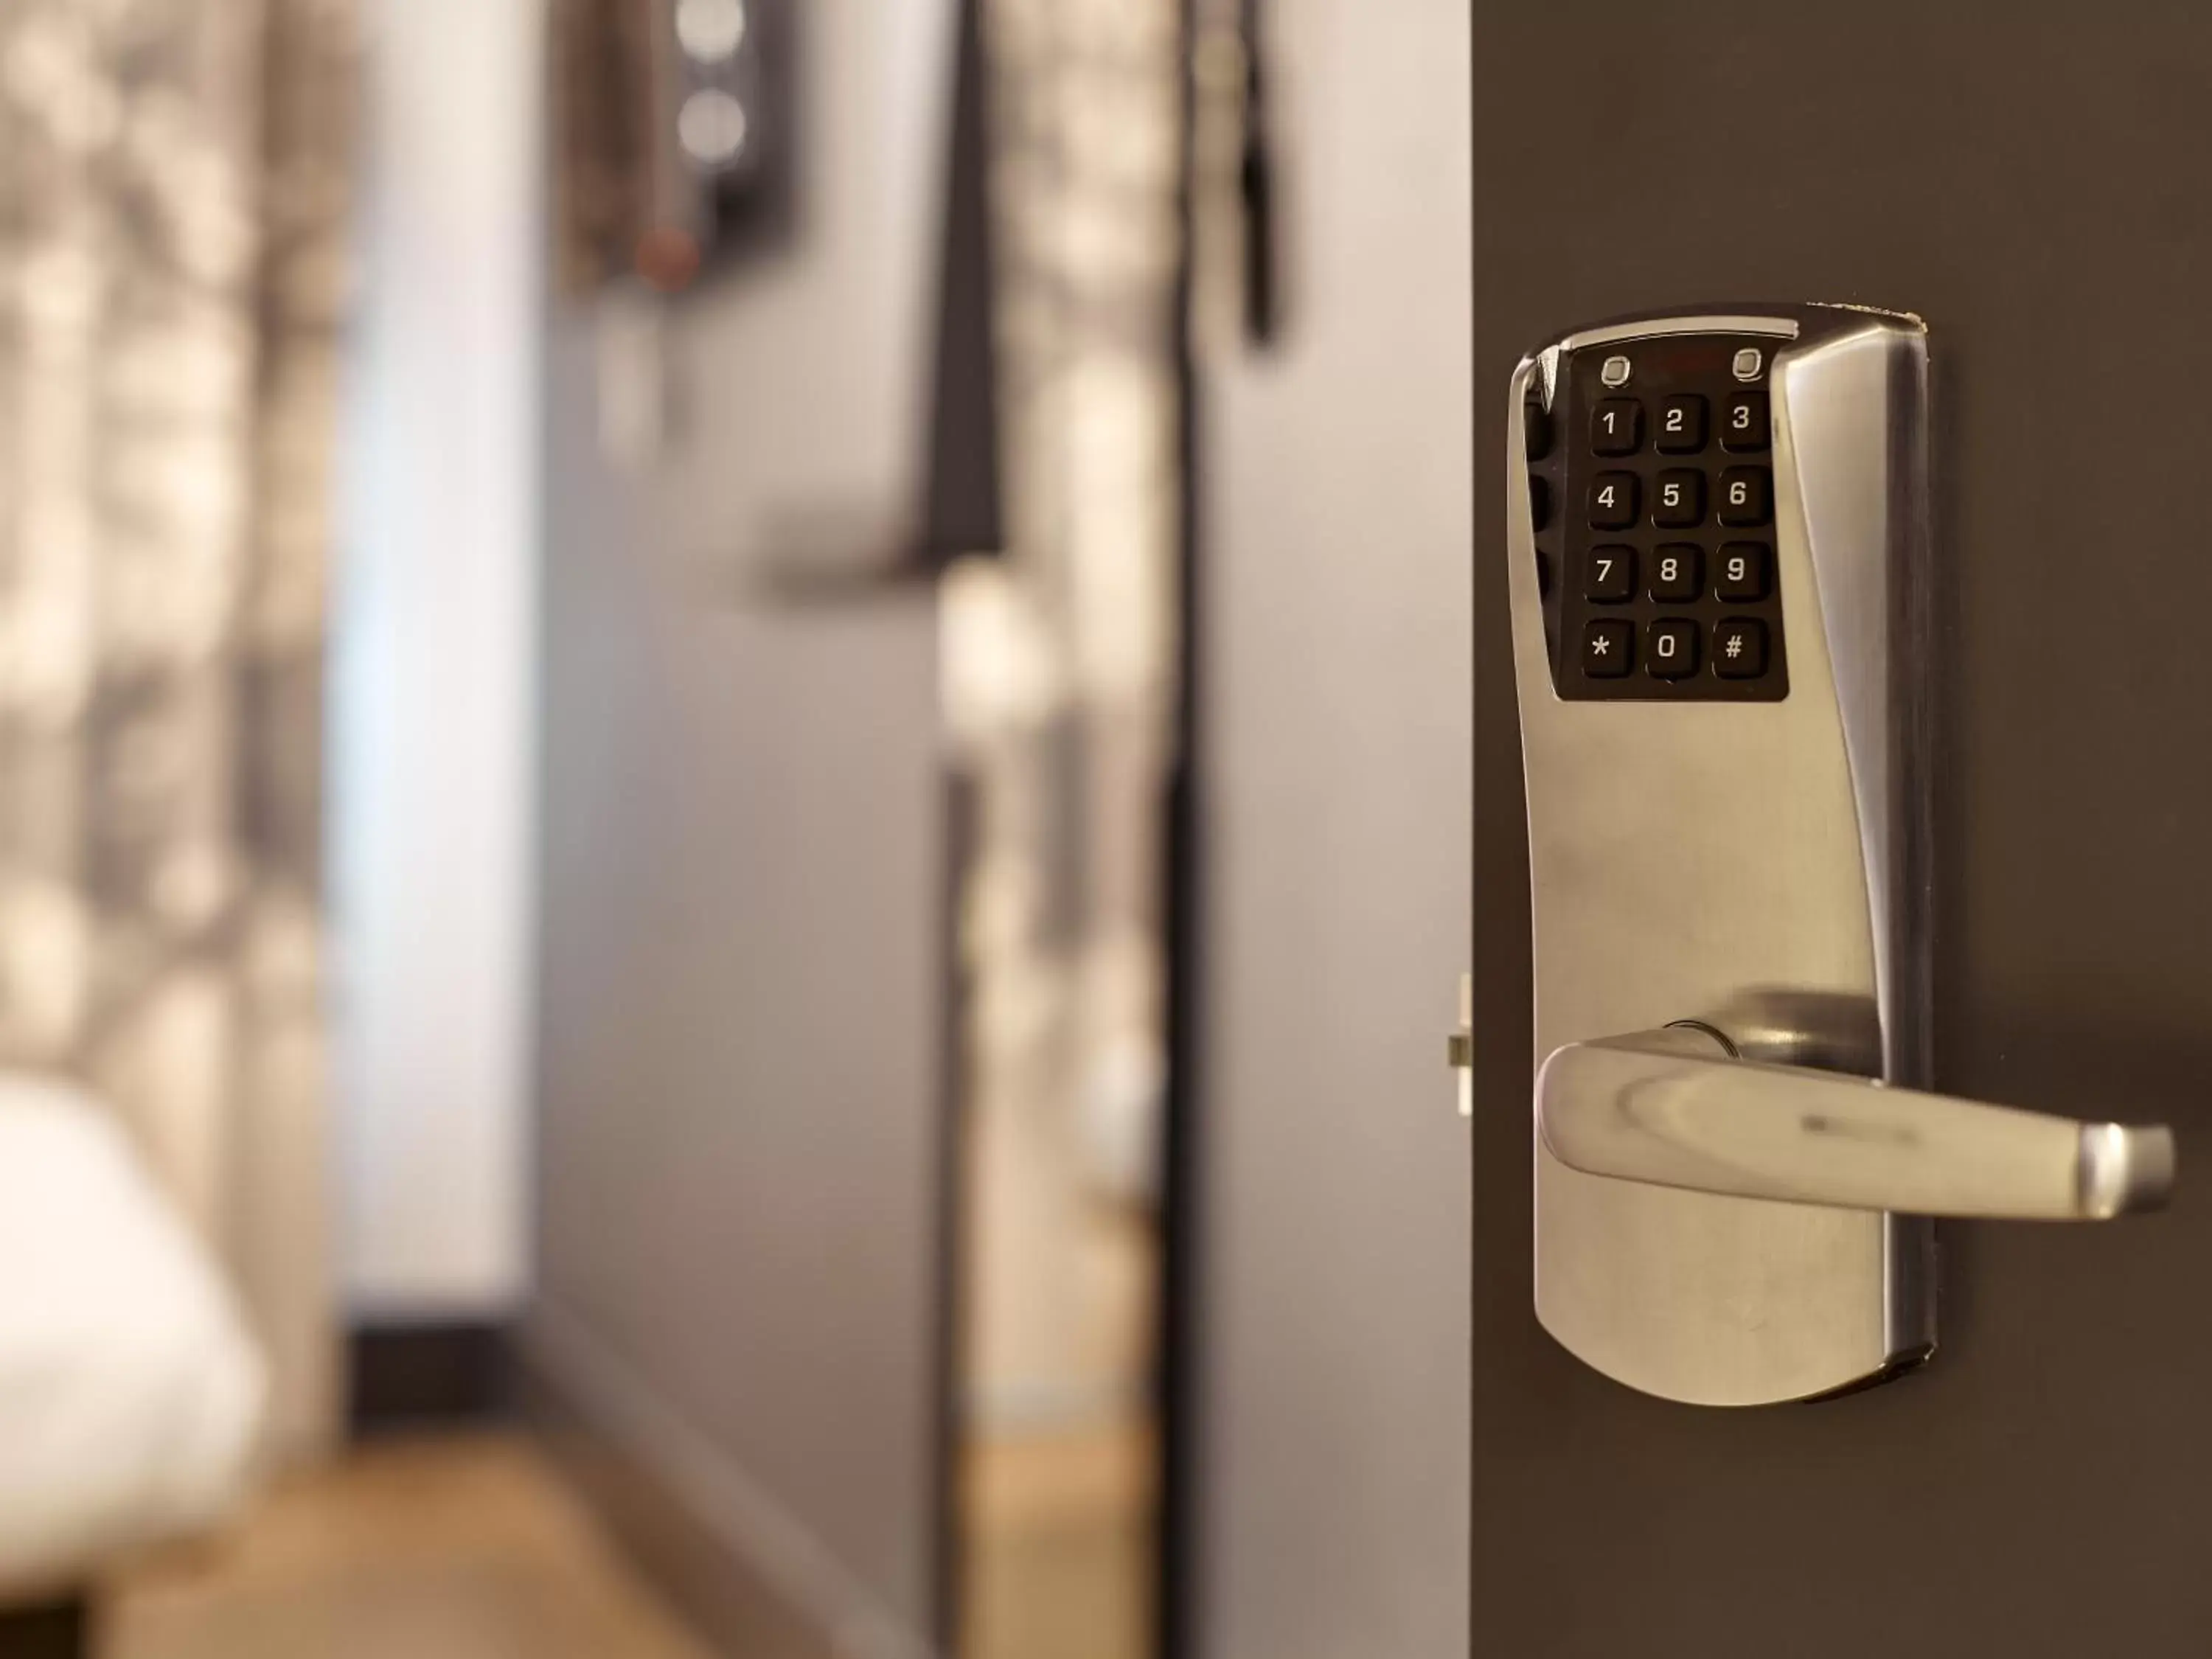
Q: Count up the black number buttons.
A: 10